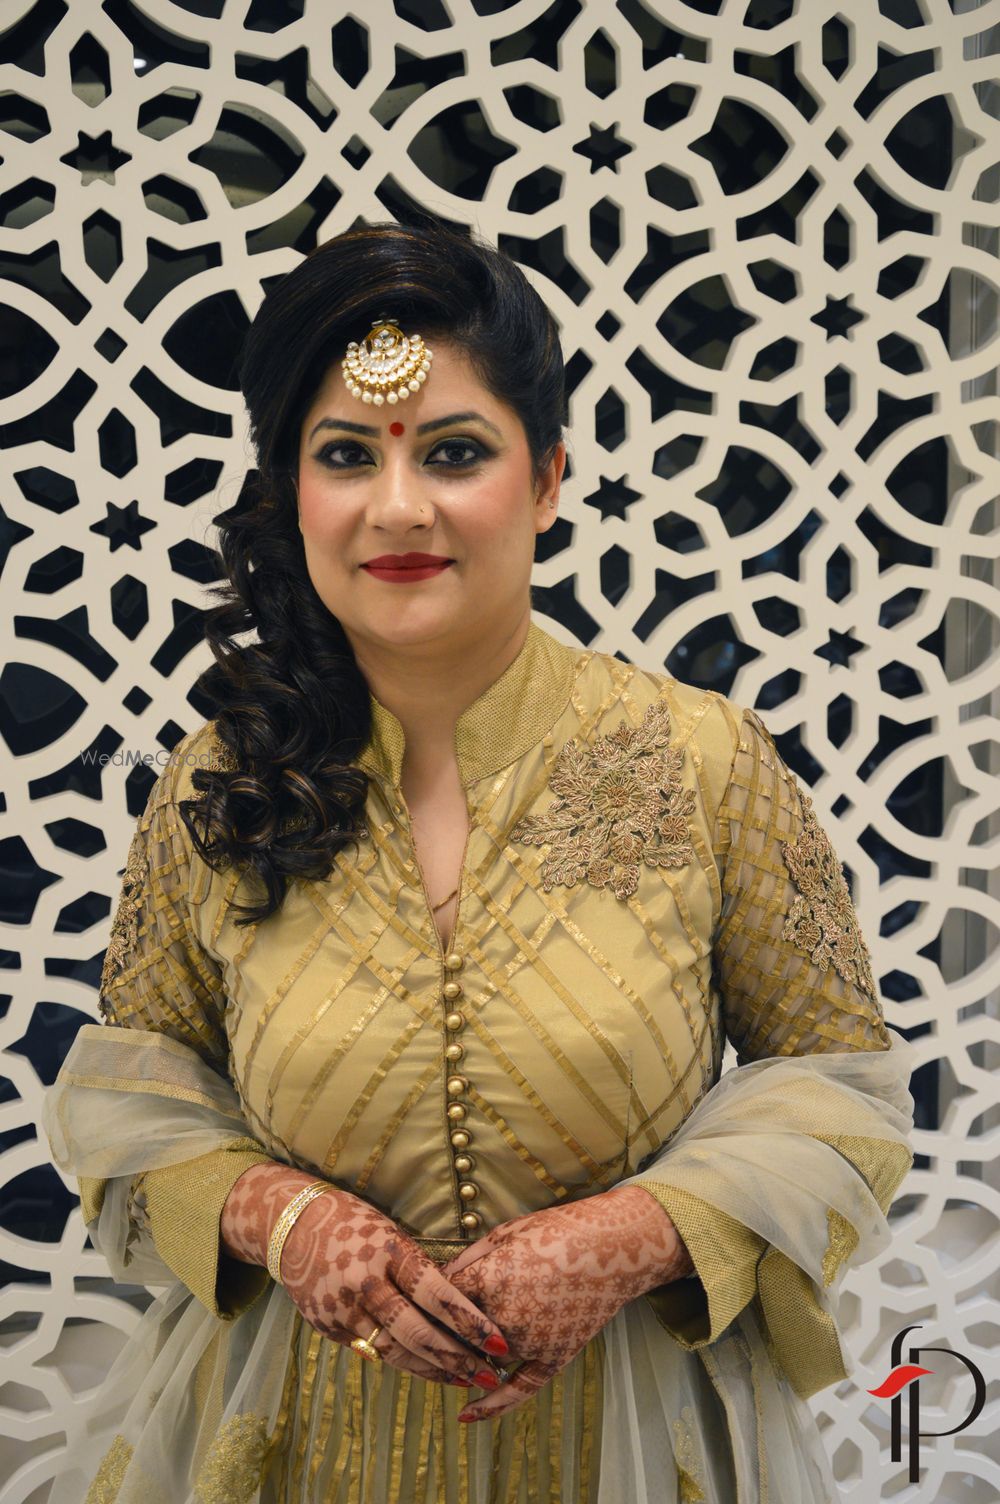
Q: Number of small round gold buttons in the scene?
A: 10